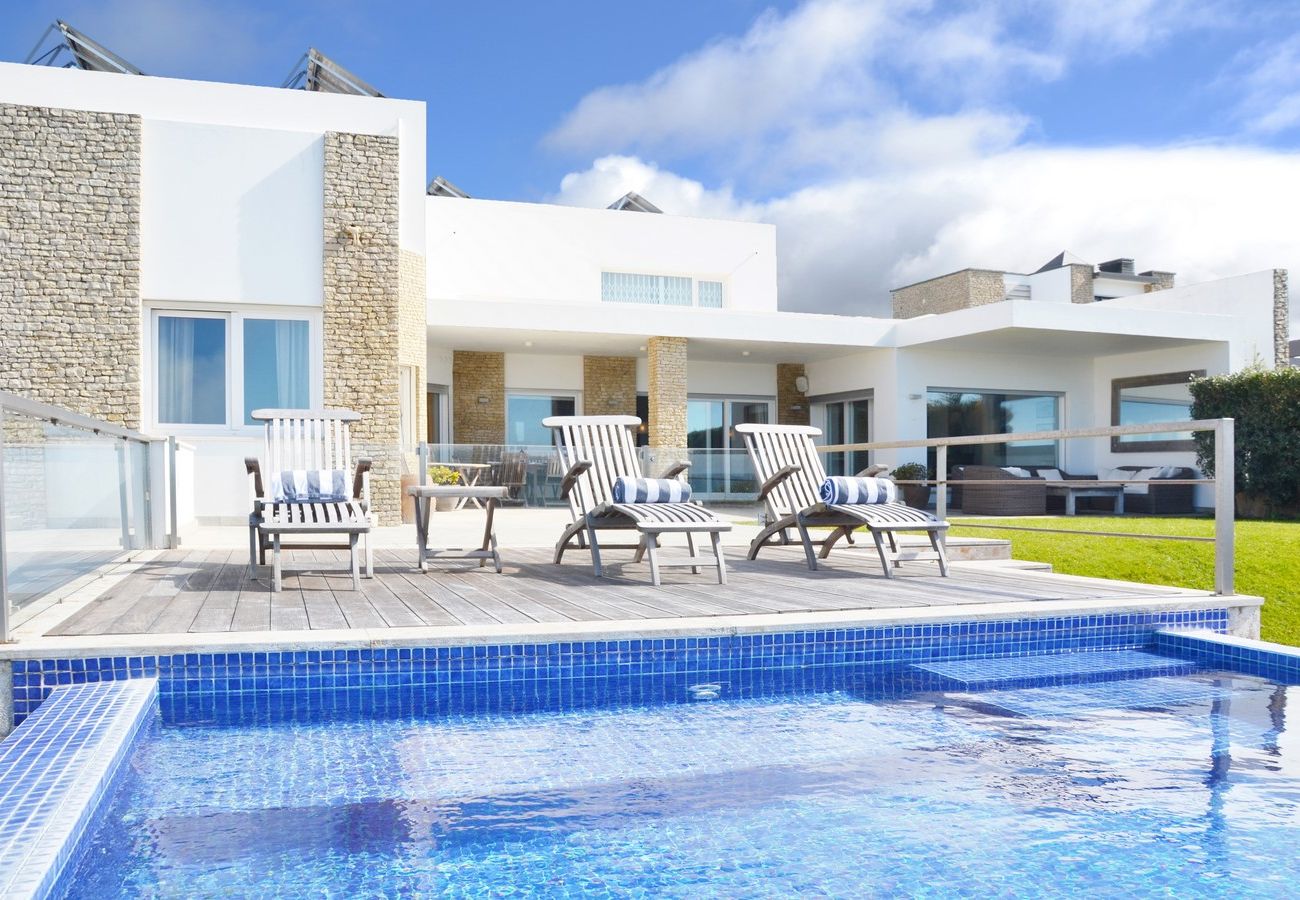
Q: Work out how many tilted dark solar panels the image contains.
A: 4